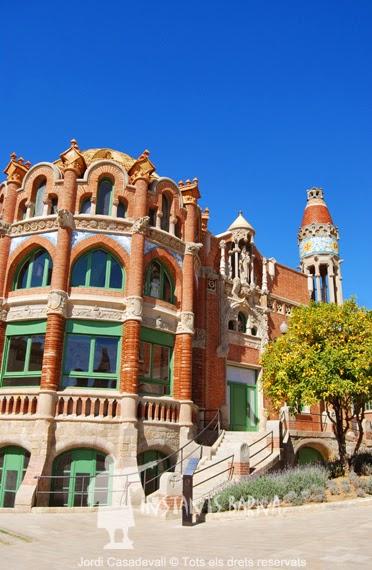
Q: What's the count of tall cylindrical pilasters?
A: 4